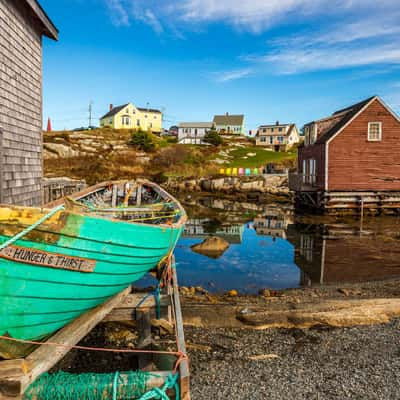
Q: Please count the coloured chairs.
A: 6